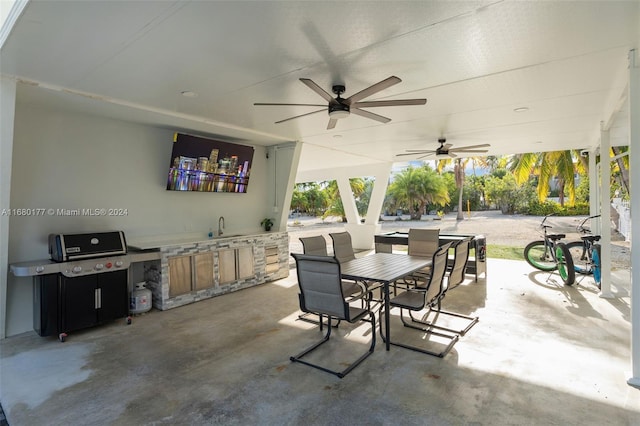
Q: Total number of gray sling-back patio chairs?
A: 6